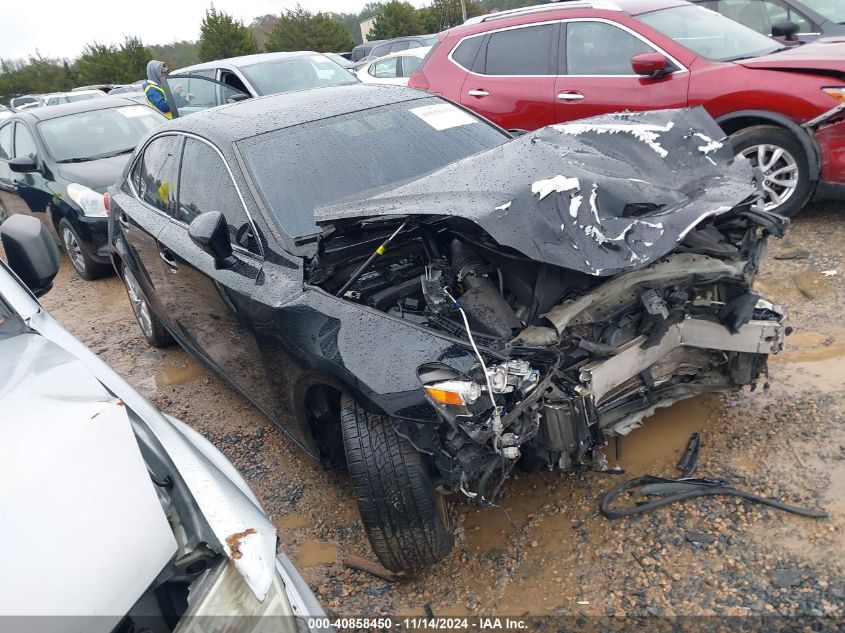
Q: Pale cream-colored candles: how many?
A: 0